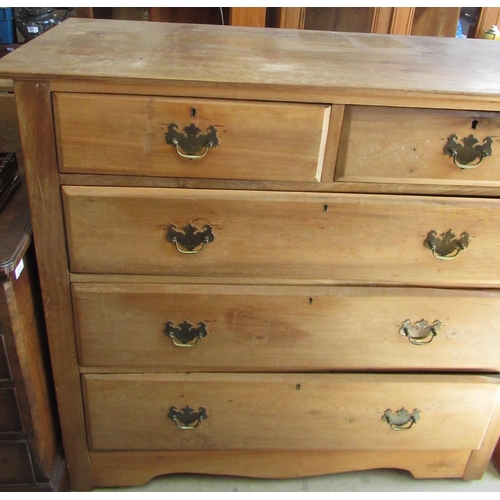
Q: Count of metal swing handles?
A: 8